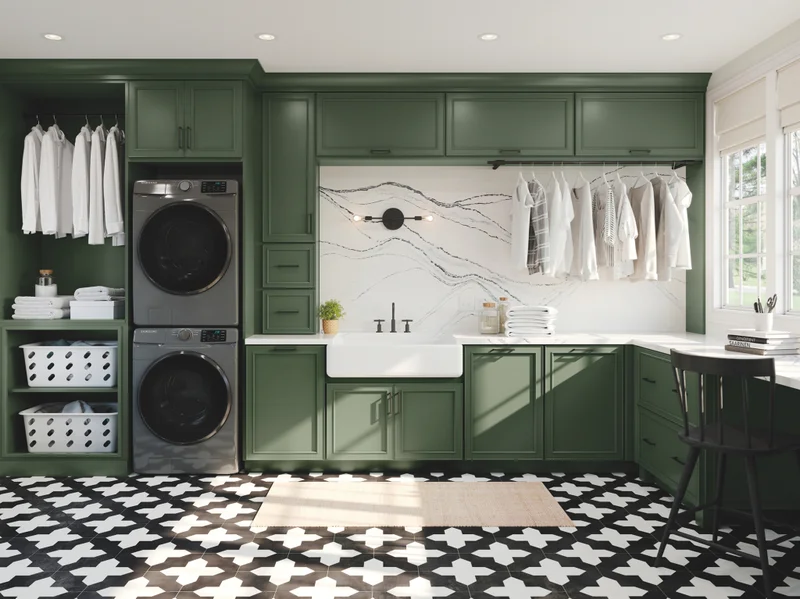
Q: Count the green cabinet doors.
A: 11